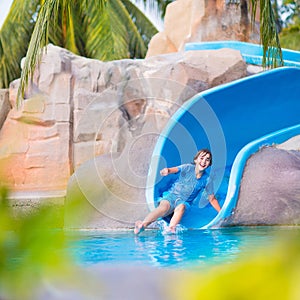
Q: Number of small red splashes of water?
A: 0